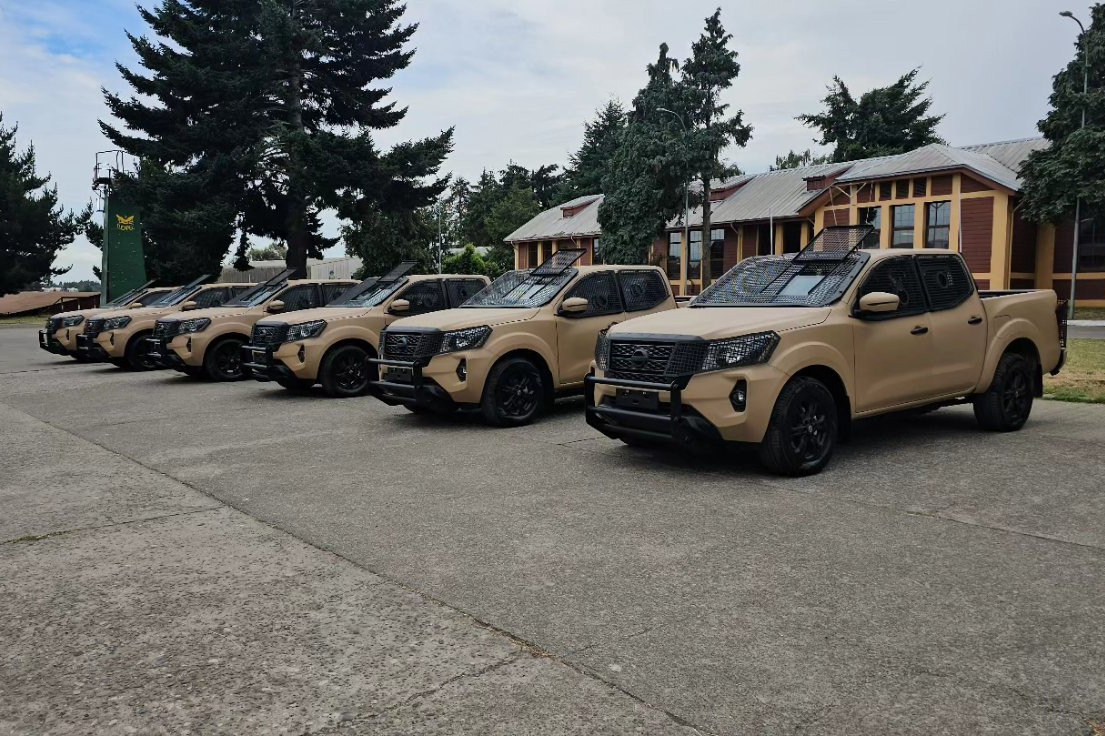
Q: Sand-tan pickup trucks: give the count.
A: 6